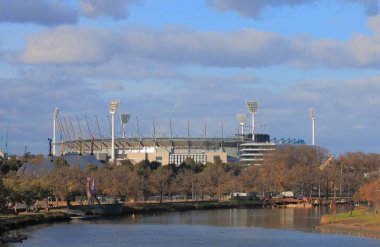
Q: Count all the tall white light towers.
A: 6